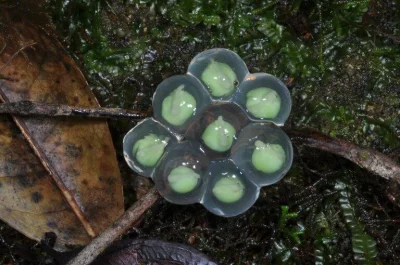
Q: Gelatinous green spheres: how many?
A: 8